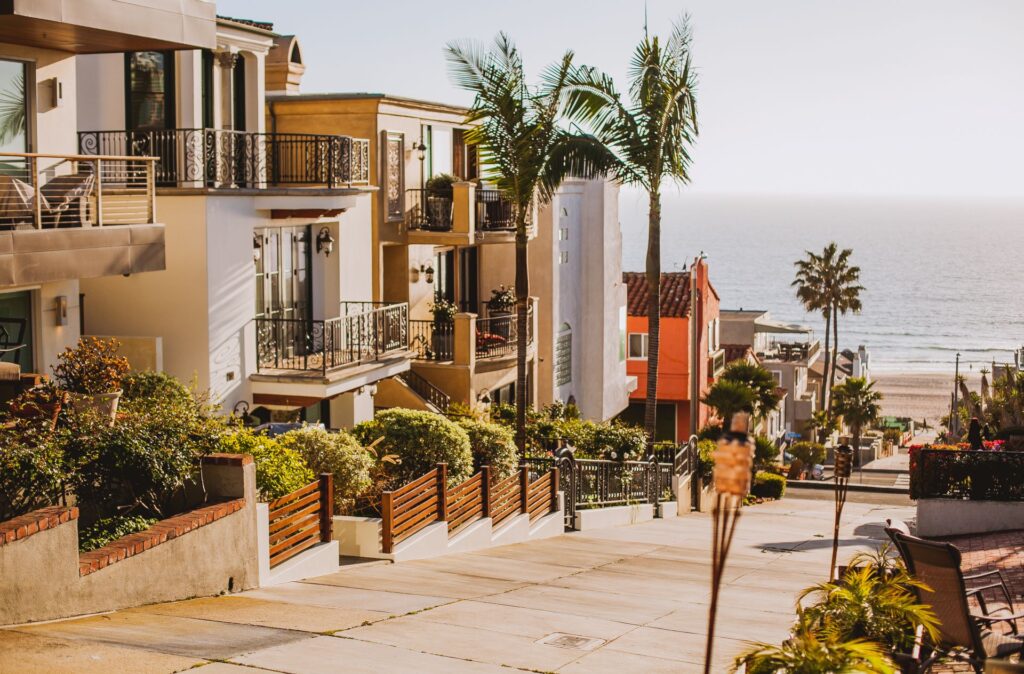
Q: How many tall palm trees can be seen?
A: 4